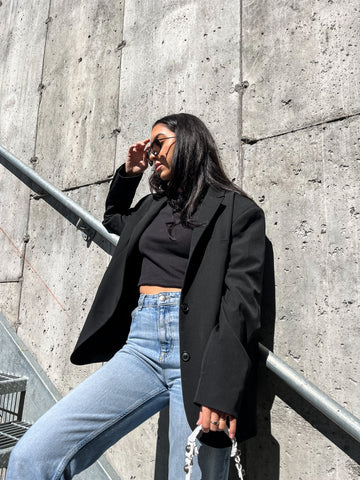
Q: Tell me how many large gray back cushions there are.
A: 0